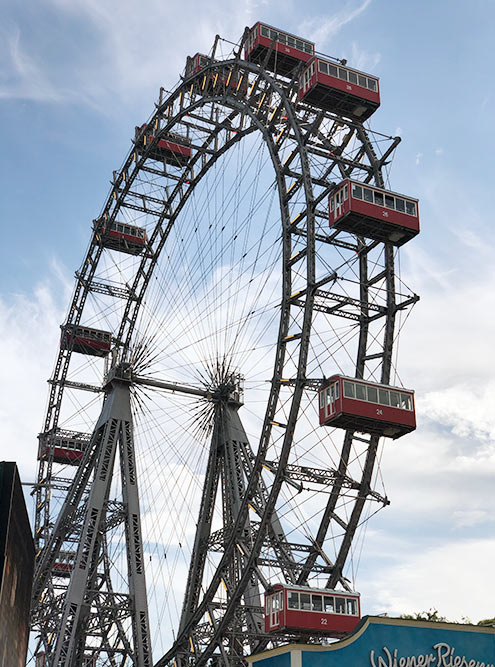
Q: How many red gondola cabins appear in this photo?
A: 11